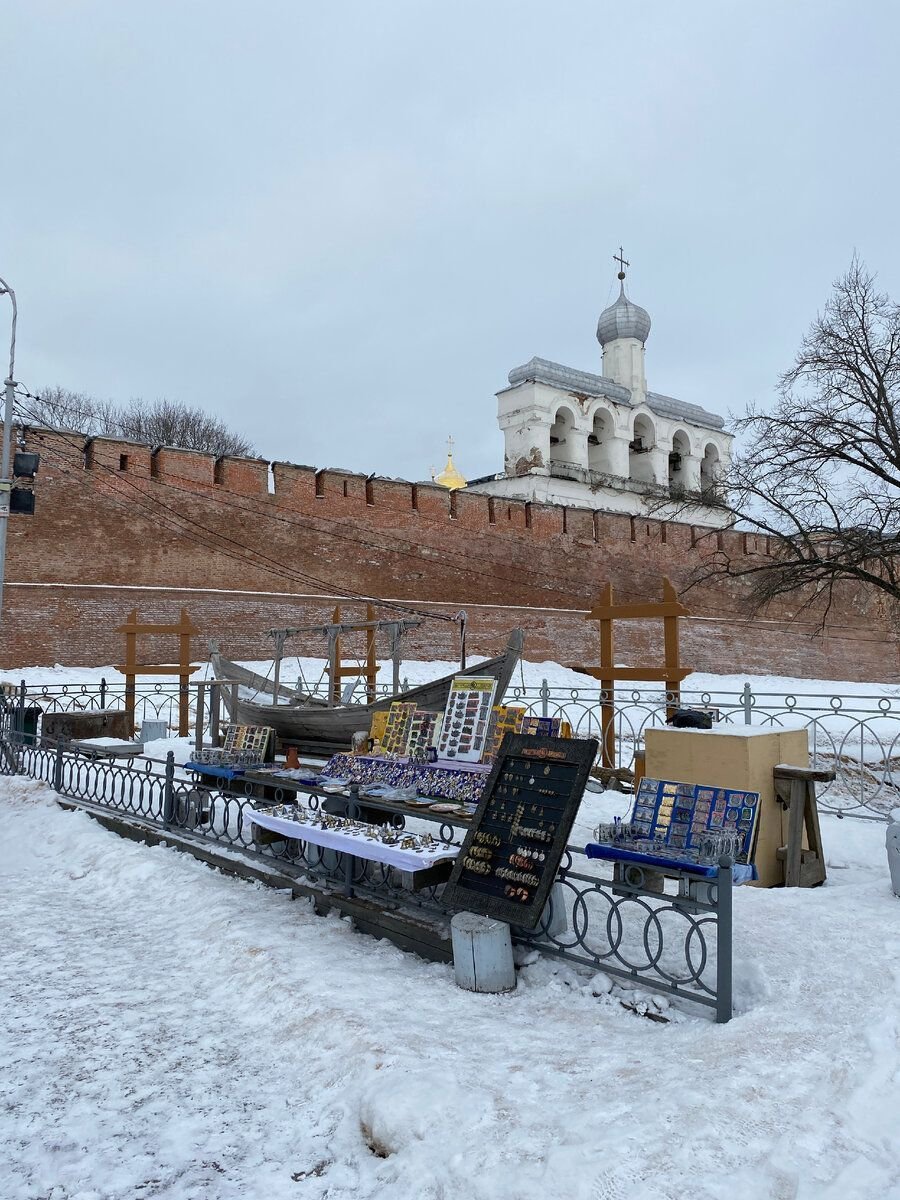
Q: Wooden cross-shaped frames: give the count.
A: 3